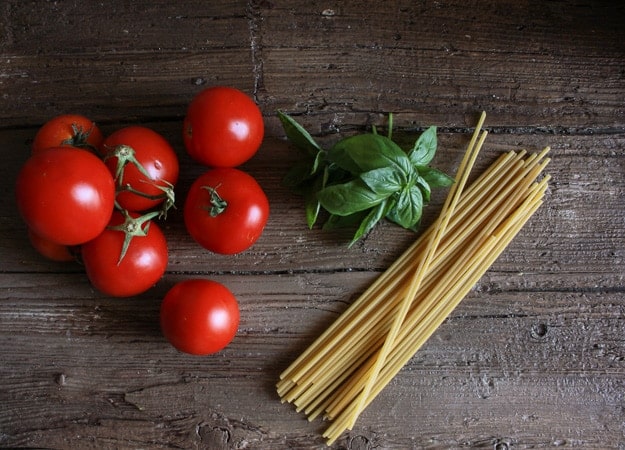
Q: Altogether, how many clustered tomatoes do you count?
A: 5